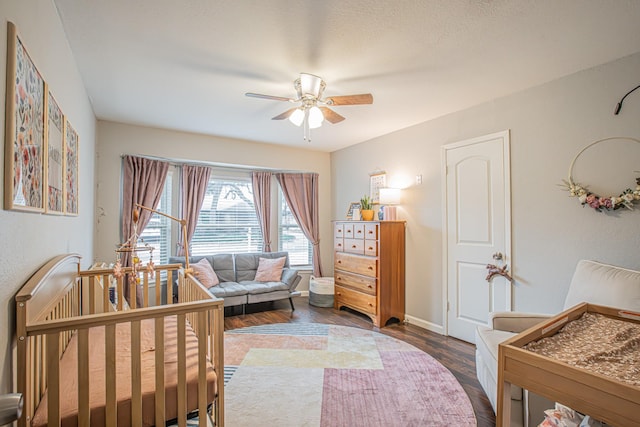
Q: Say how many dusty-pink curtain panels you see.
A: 4